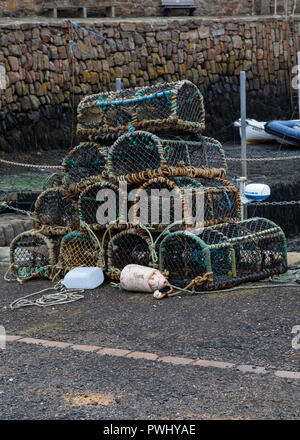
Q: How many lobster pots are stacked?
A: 10